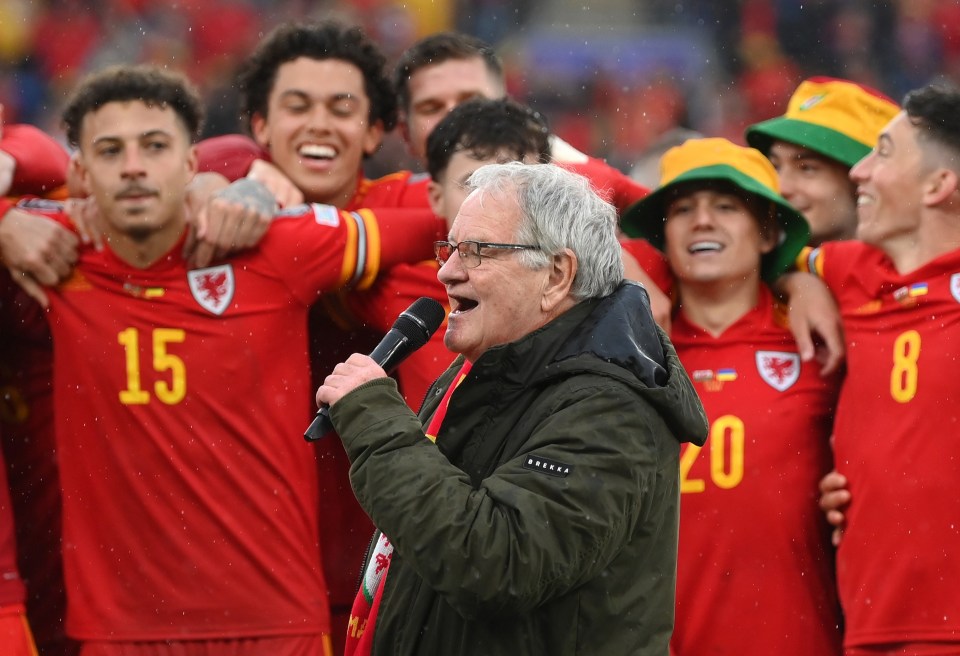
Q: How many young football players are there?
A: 7